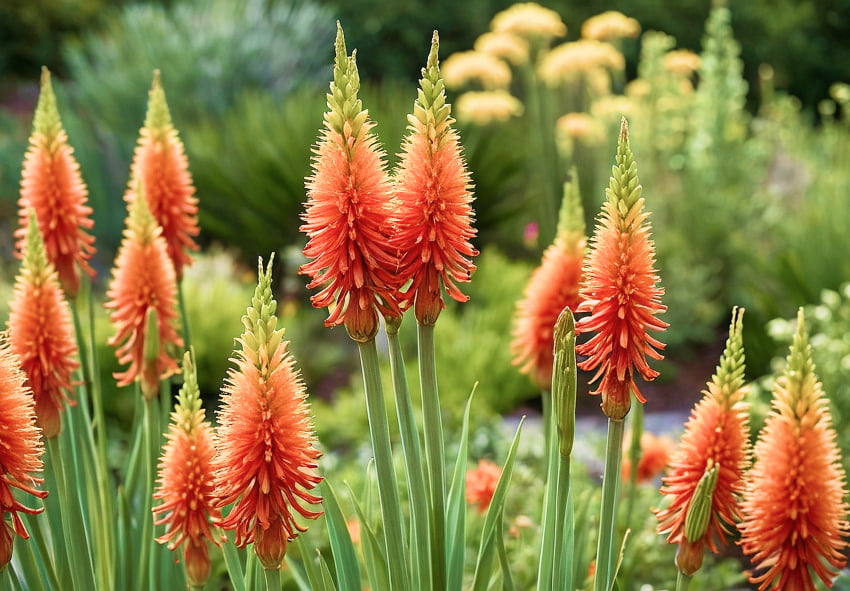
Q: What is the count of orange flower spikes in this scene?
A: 13